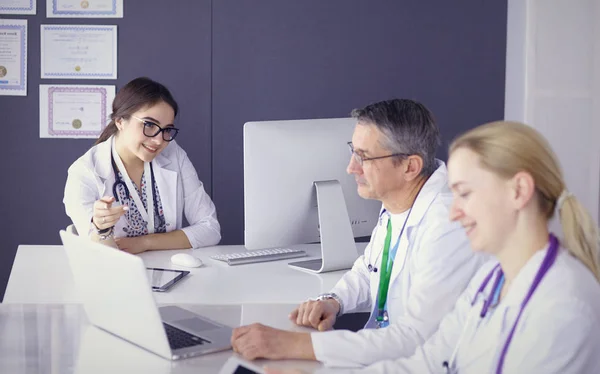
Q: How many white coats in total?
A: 3